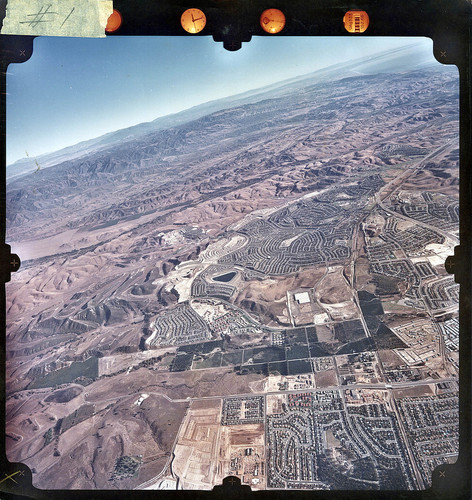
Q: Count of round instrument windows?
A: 4